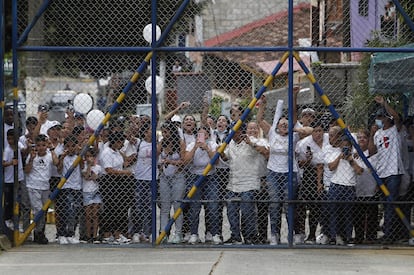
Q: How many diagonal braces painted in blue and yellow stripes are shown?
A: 3